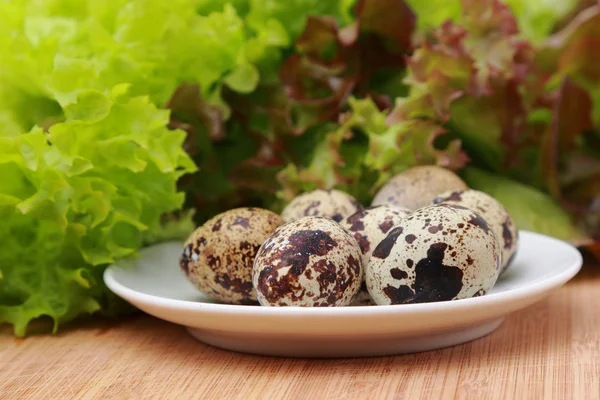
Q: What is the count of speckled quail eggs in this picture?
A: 7